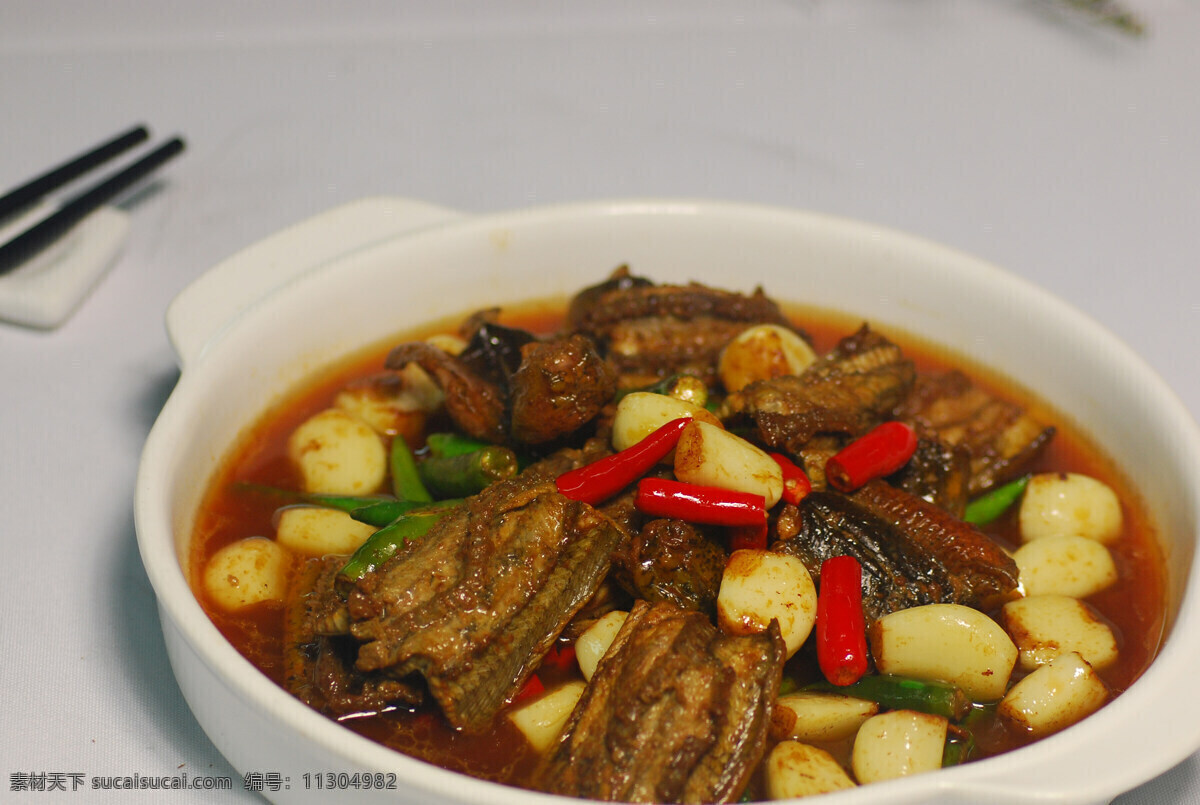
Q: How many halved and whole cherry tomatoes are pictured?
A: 0